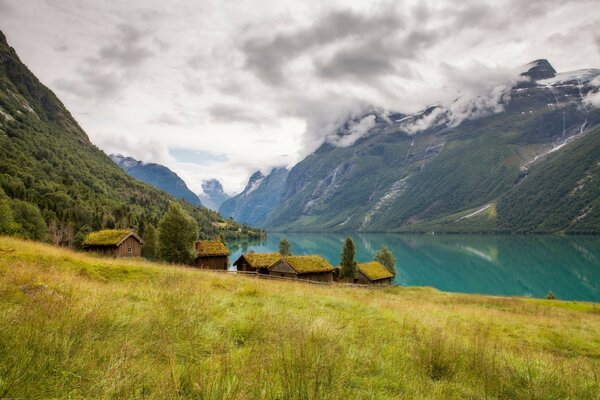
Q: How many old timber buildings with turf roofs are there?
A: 5